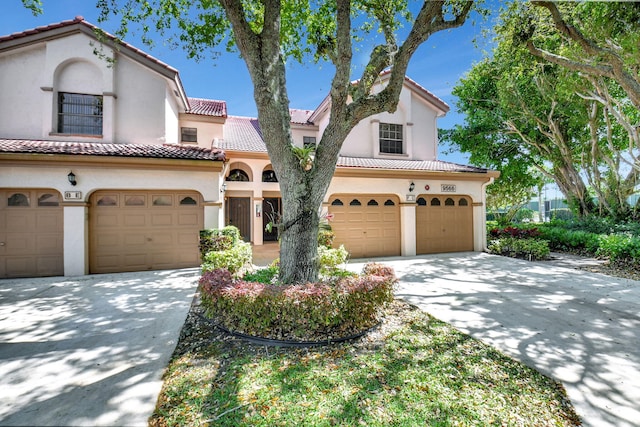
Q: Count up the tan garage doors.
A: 4